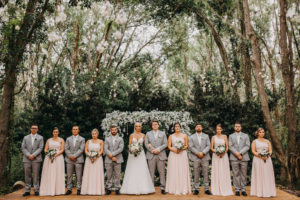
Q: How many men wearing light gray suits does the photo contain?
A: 6